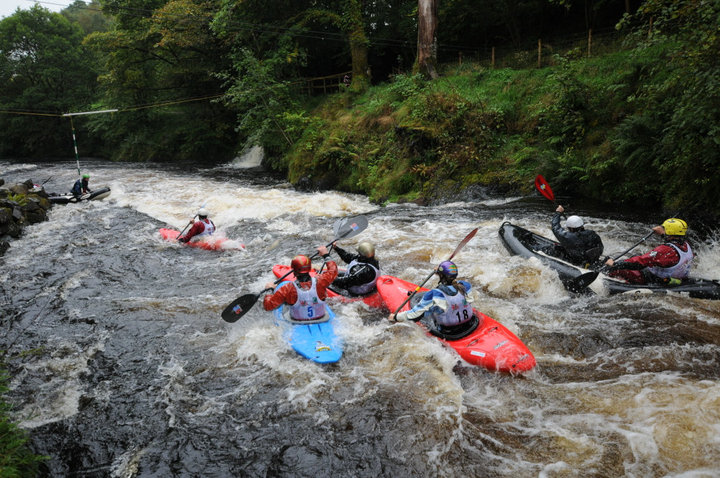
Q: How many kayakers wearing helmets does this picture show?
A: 7